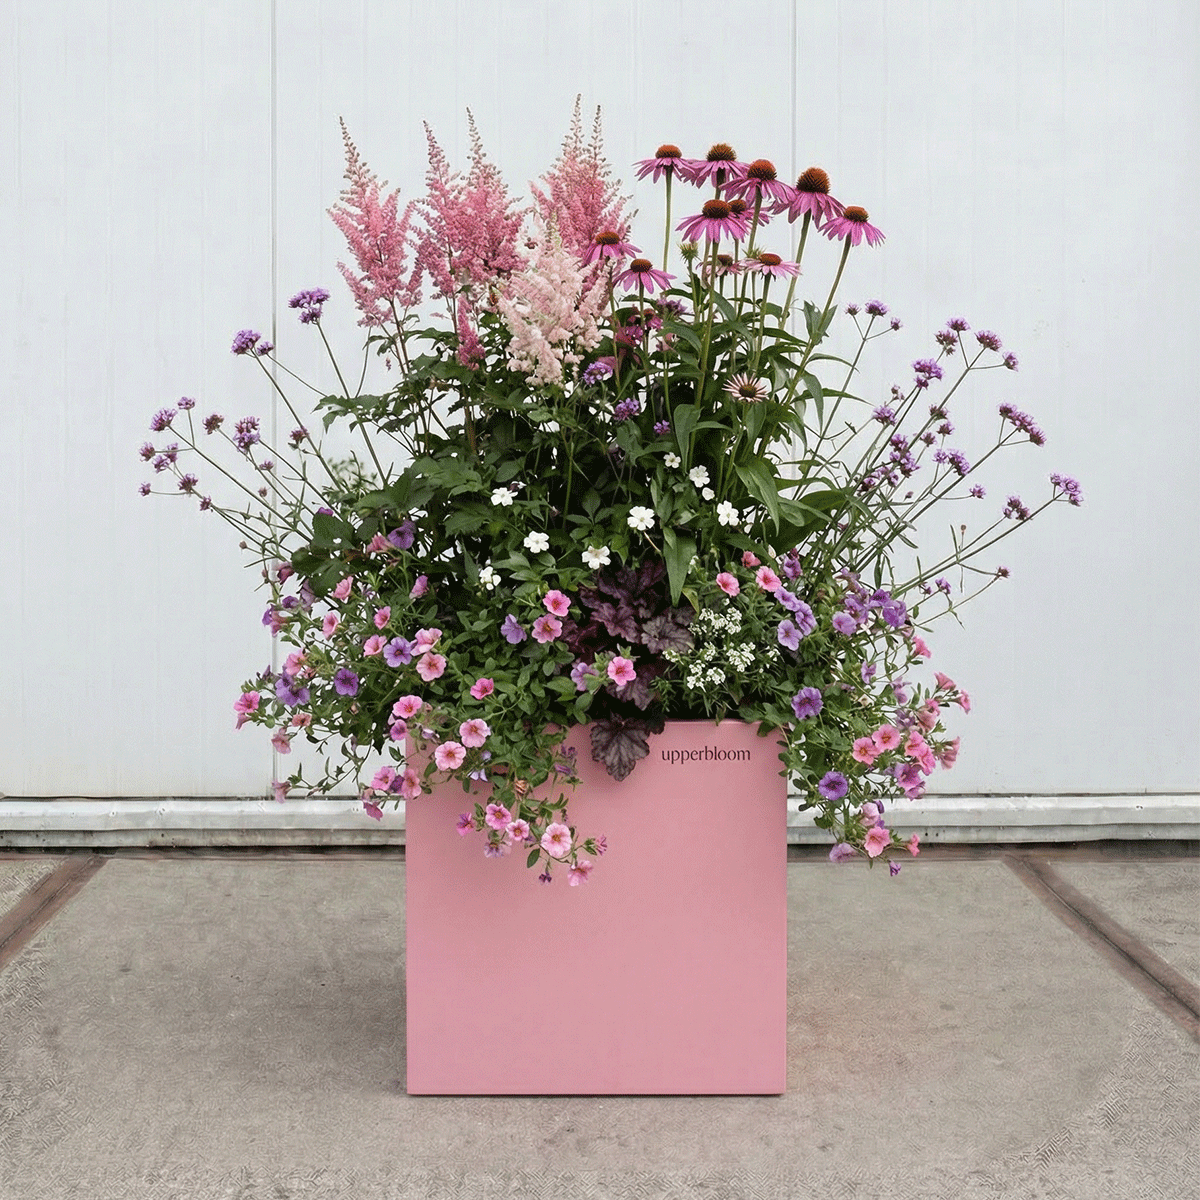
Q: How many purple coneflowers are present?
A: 12